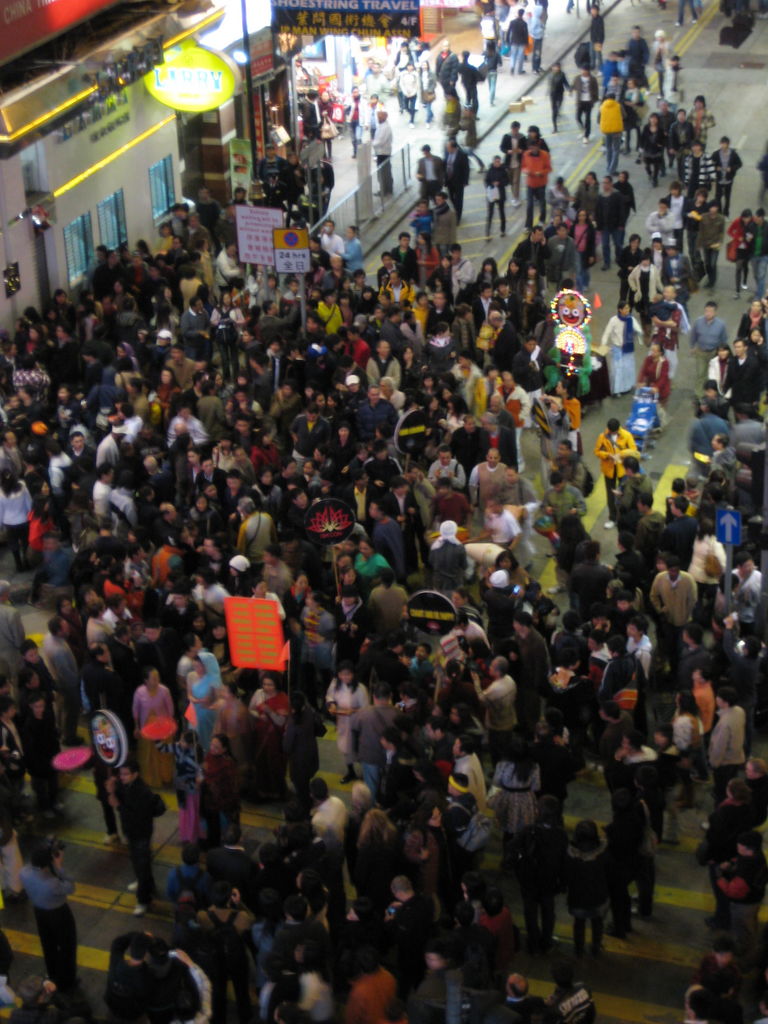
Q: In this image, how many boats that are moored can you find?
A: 0